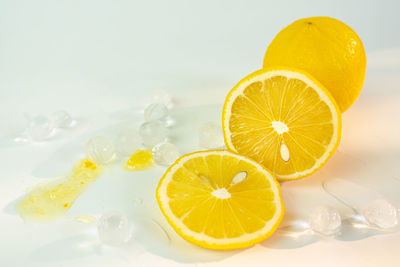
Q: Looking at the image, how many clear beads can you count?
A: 12